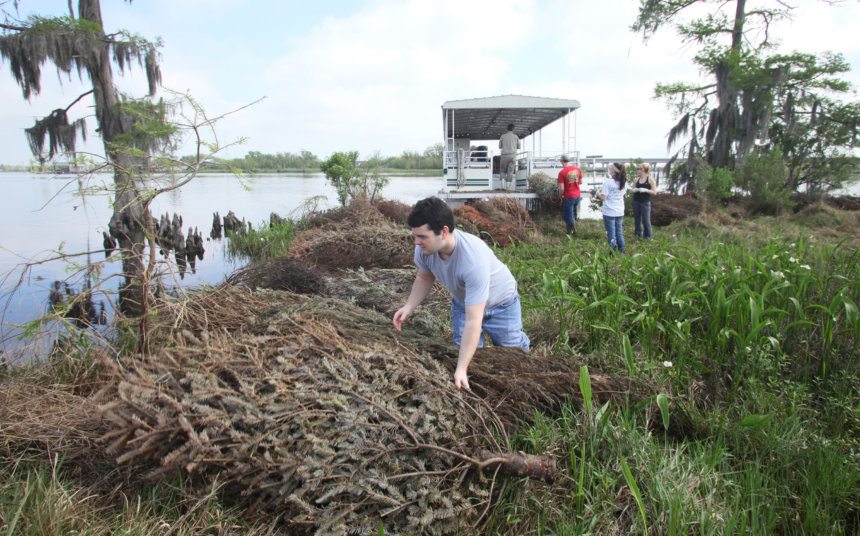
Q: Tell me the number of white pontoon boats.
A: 1